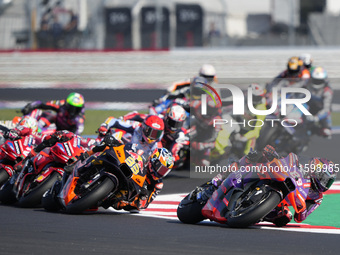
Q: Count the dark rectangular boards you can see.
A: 3